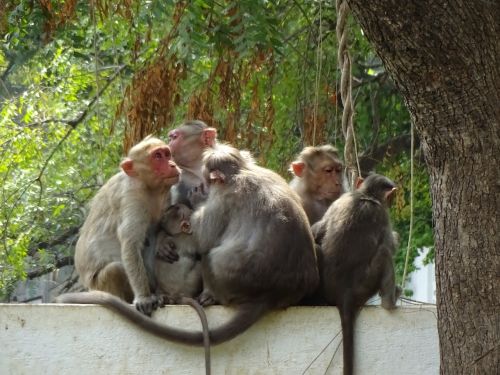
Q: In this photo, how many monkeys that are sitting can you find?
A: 6